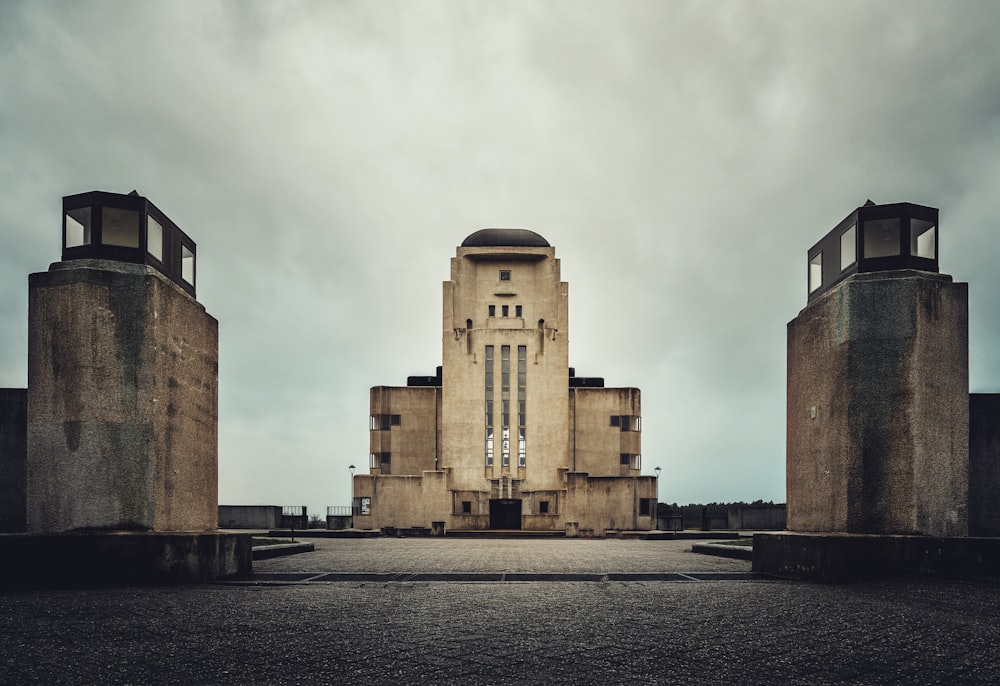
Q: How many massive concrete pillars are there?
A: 2